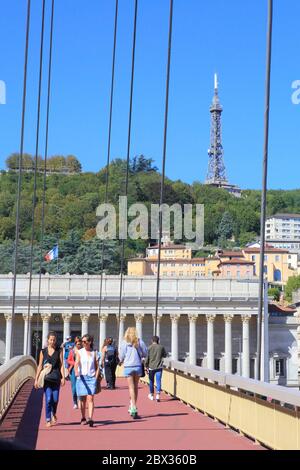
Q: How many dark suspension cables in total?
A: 7